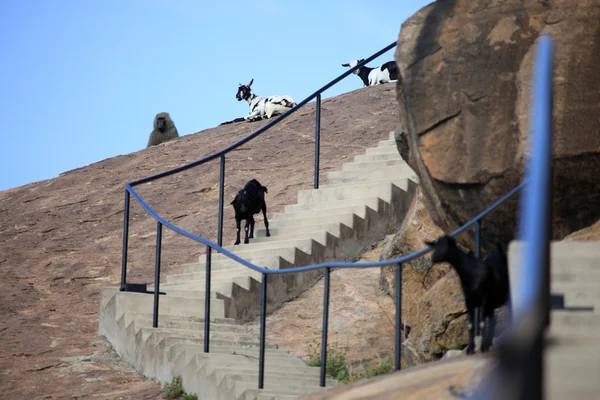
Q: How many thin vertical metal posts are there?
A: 9